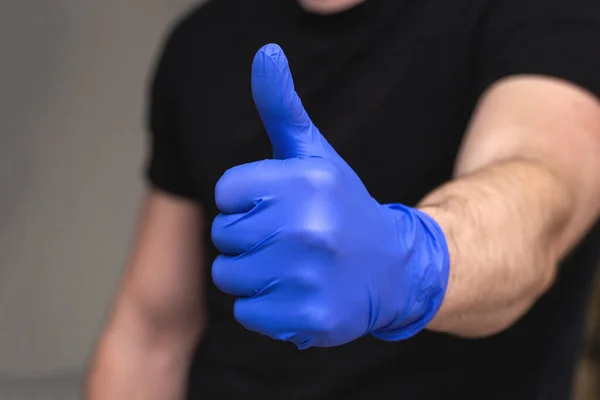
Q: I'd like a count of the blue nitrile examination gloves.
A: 1